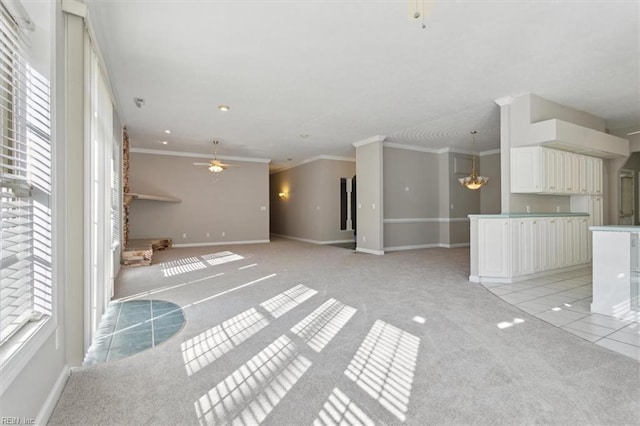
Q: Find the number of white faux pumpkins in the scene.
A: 0